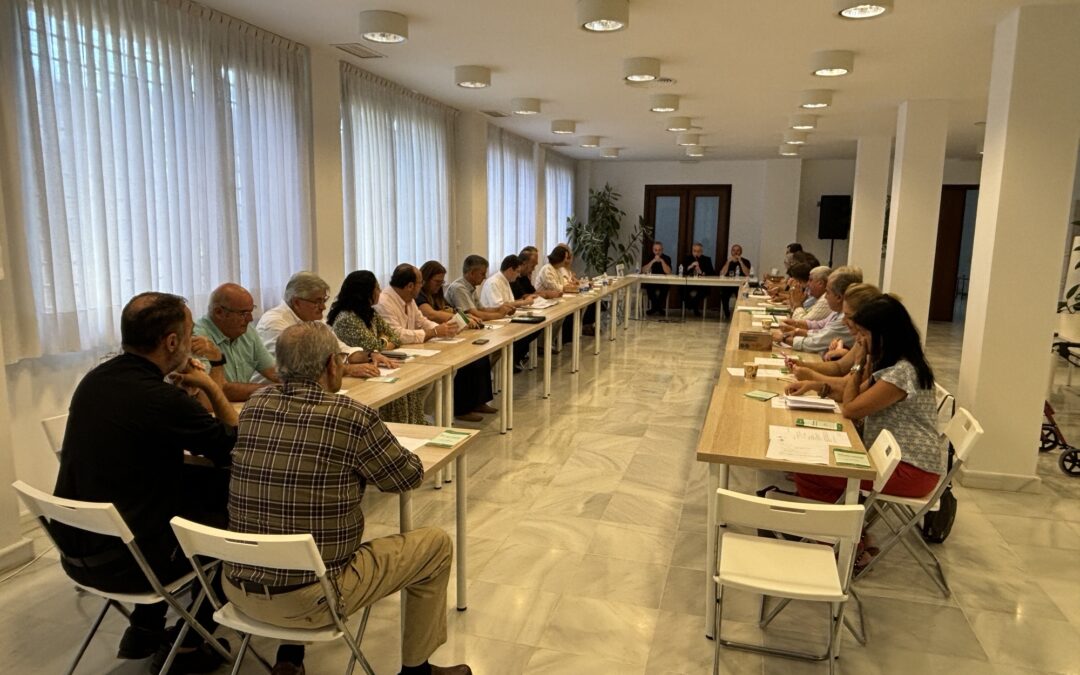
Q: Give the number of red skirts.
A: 1